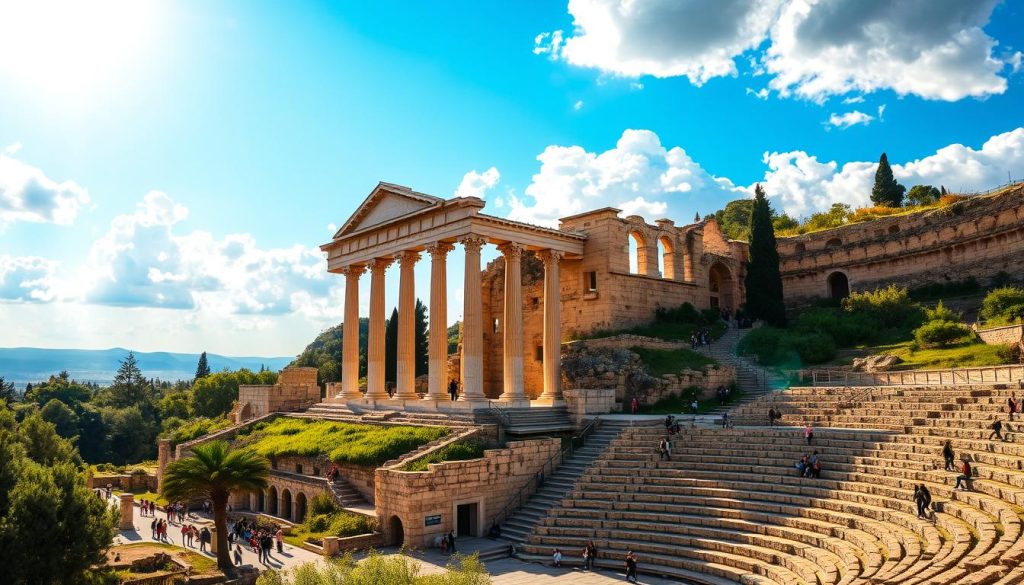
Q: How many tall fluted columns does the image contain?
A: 7